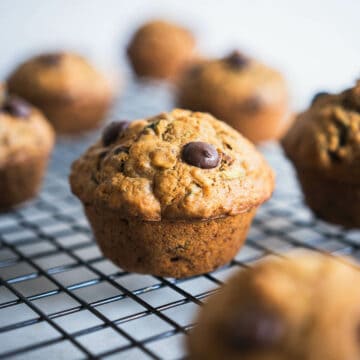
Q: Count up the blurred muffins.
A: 6